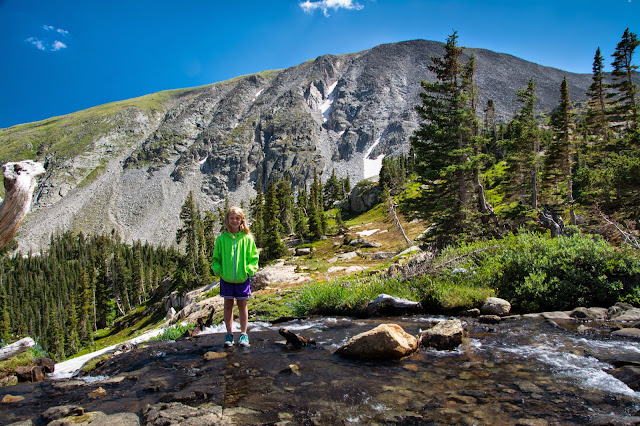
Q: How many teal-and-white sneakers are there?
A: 2